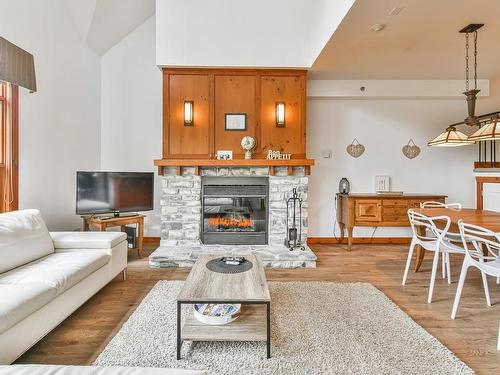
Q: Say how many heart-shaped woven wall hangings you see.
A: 2